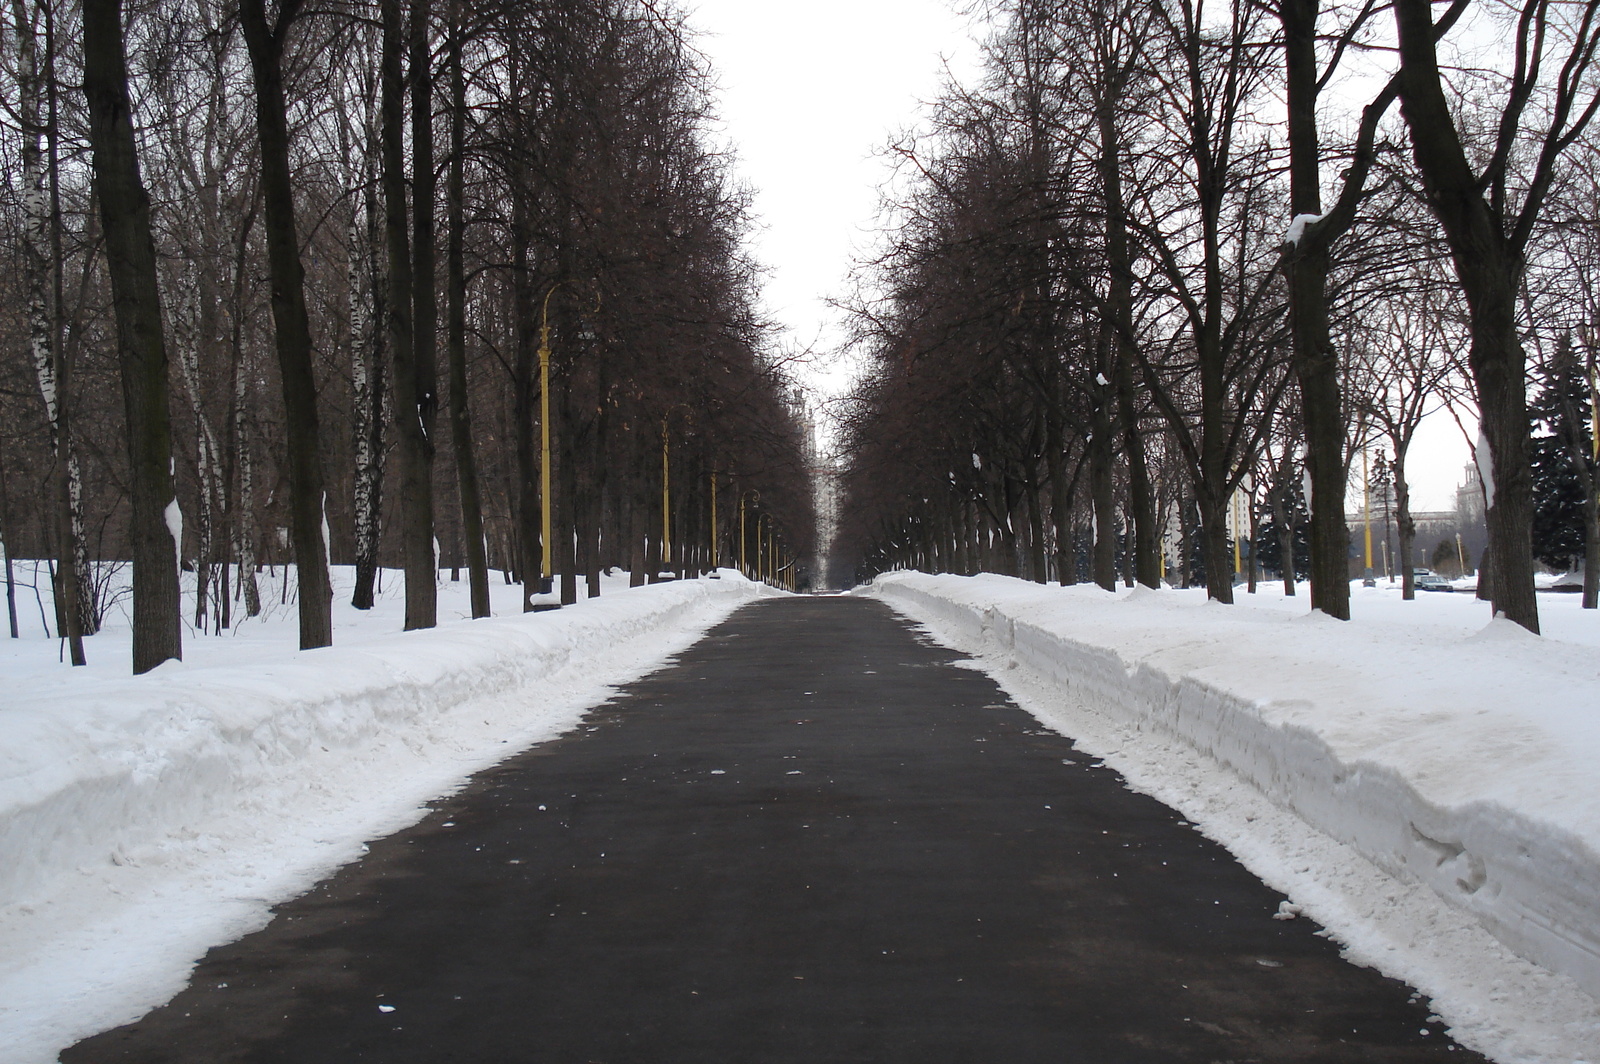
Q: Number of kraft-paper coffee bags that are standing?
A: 0